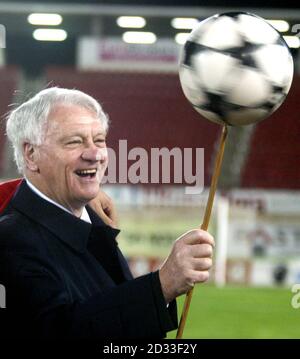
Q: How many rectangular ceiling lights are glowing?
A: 8